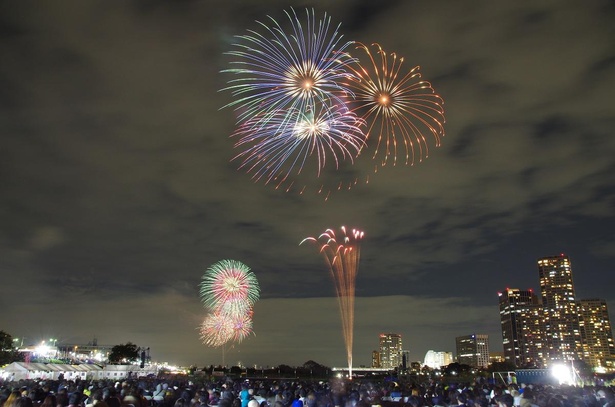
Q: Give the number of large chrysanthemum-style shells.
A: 3